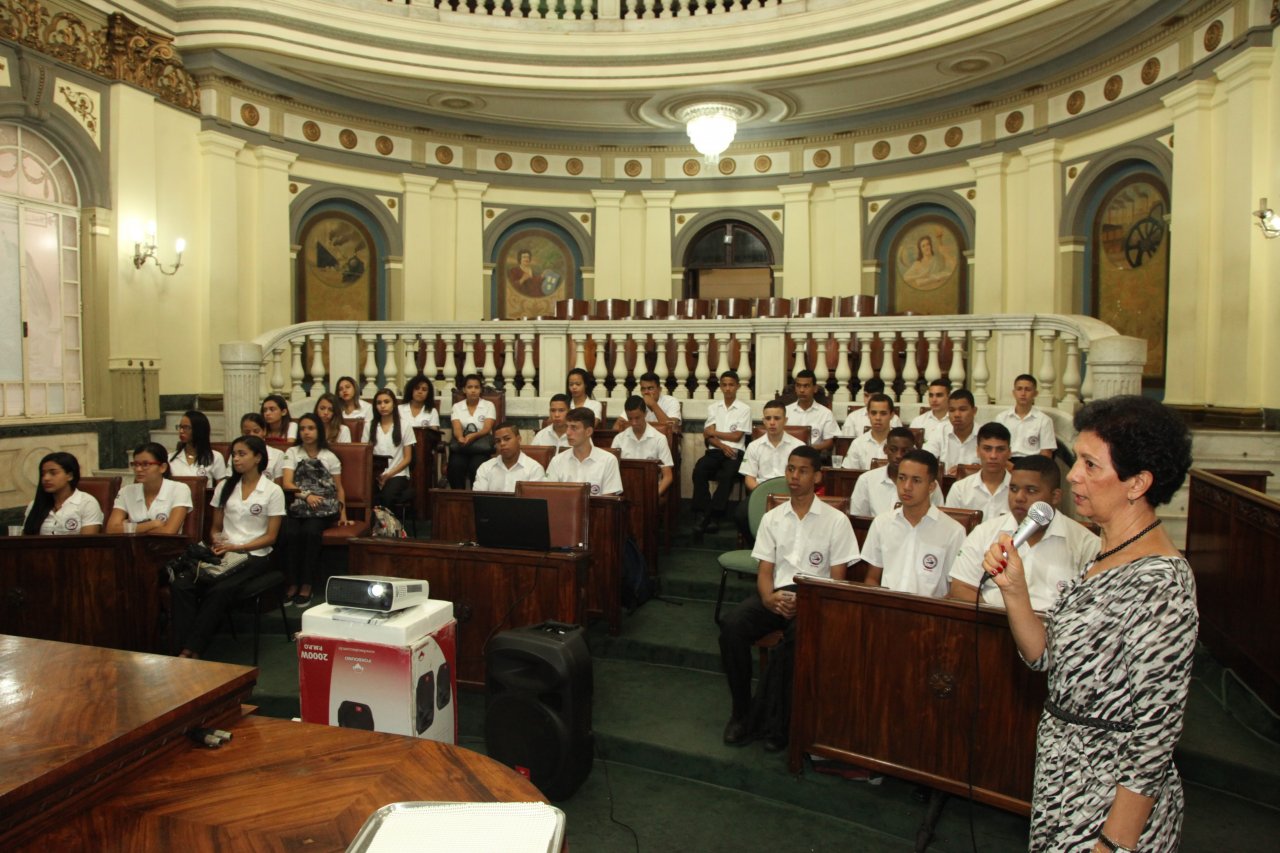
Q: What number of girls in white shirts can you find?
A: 13